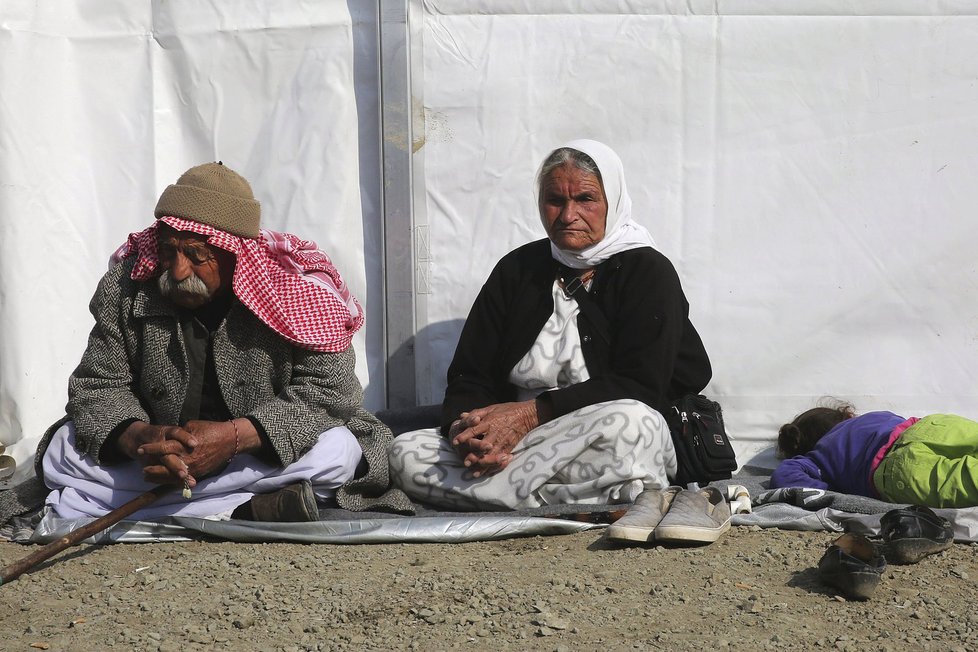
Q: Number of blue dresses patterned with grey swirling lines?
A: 0